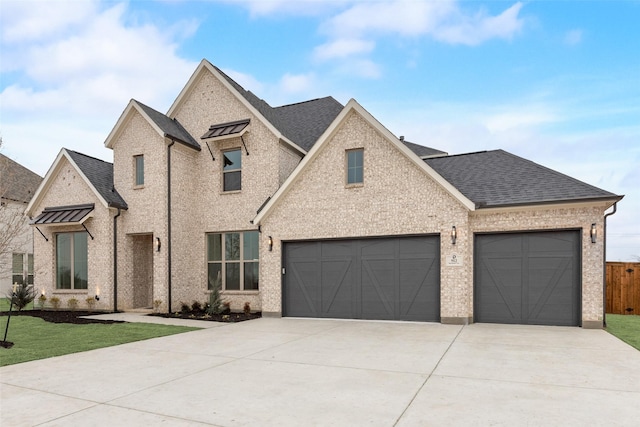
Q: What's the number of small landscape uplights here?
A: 2